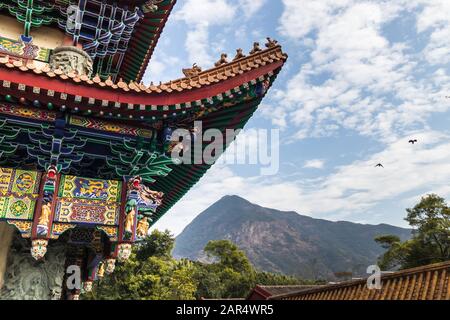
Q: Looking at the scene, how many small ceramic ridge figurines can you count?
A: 5